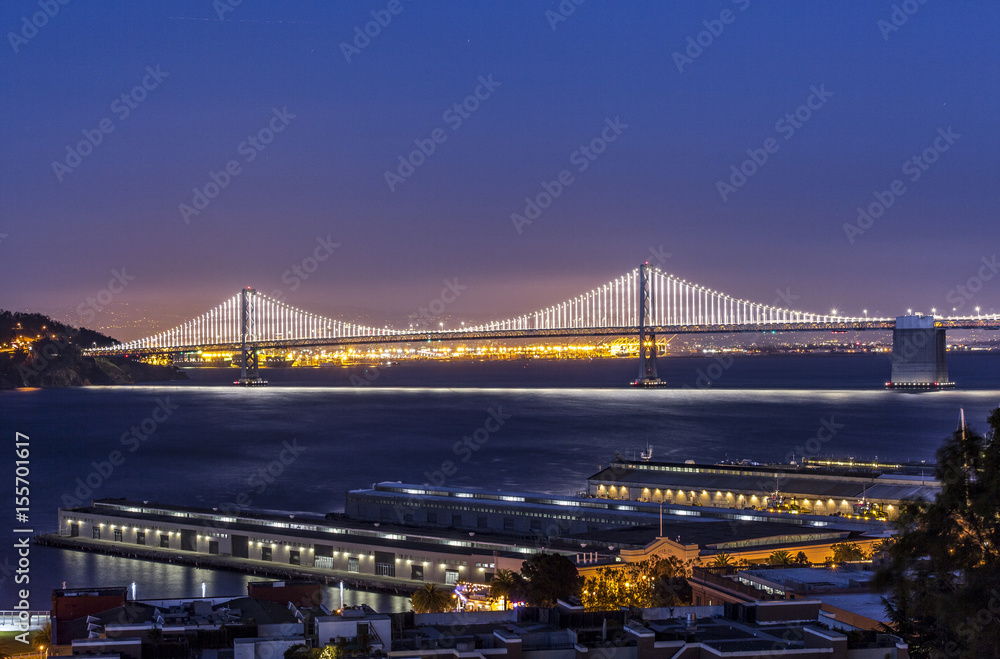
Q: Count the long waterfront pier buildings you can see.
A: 3